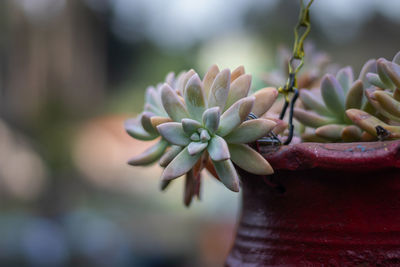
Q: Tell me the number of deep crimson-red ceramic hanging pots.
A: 1